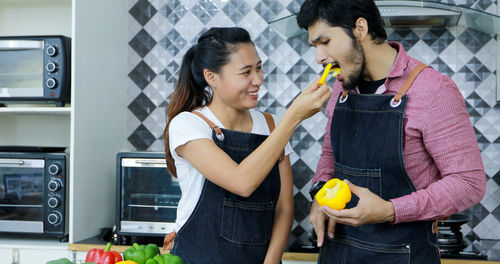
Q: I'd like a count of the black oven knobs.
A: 7